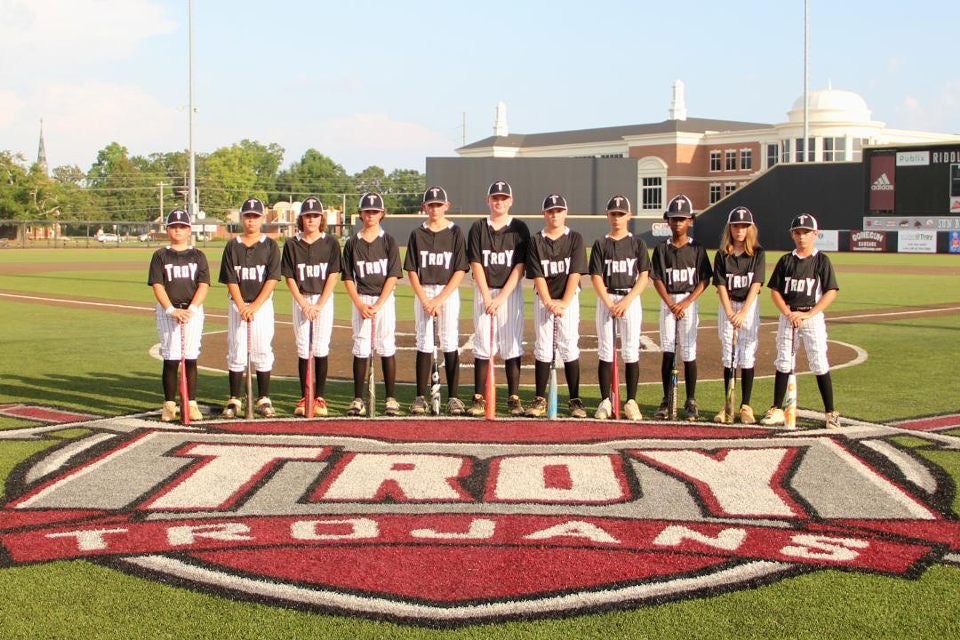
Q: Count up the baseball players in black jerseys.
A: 11